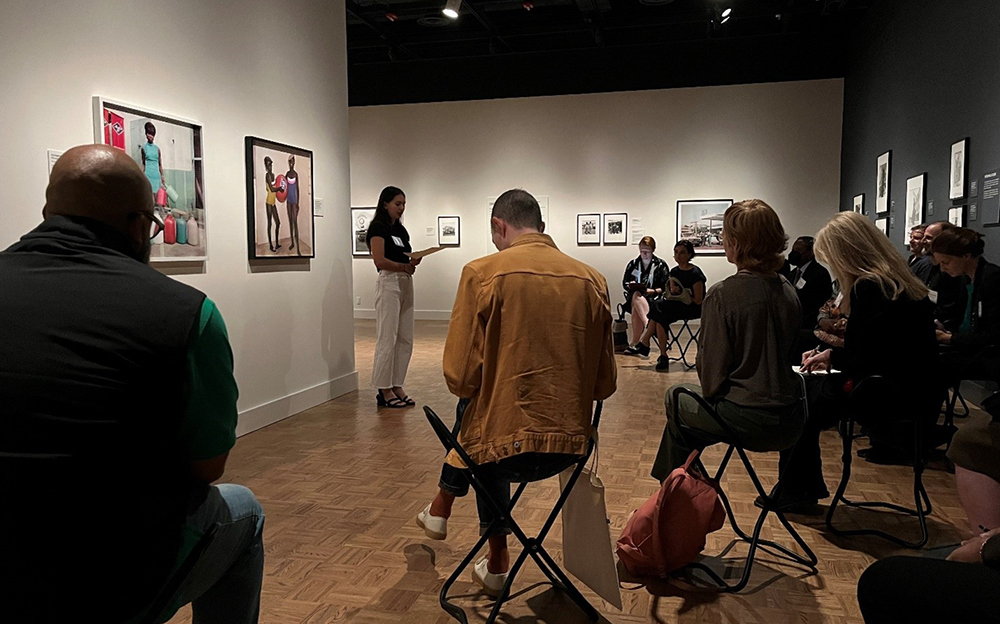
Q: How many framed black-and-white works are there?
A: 10